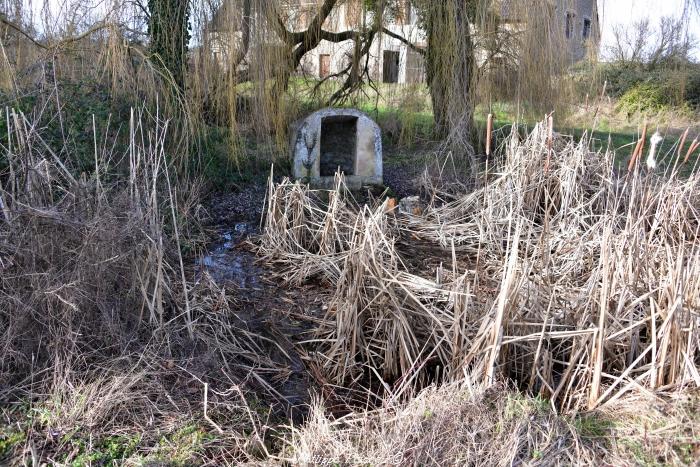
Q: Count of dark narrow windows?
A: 2